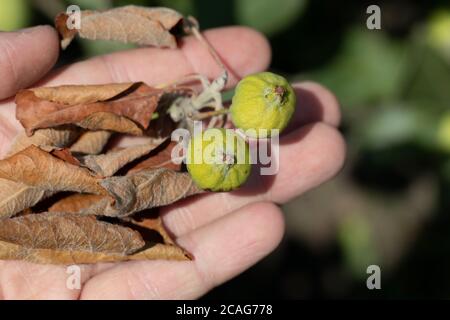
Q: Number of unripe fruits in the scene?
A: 2